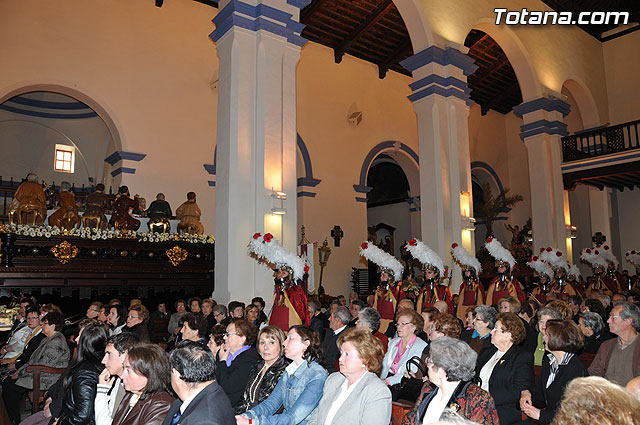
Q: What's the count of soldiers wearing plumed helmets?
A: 11